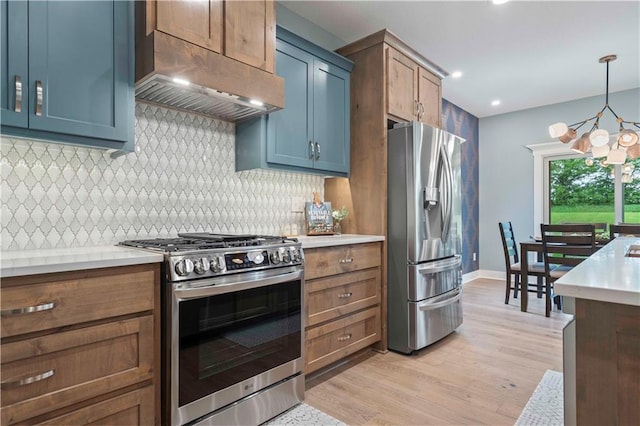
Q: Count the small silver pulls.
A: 11